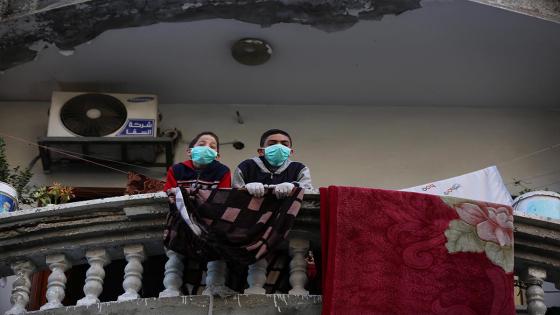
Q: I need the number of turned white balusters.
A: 9